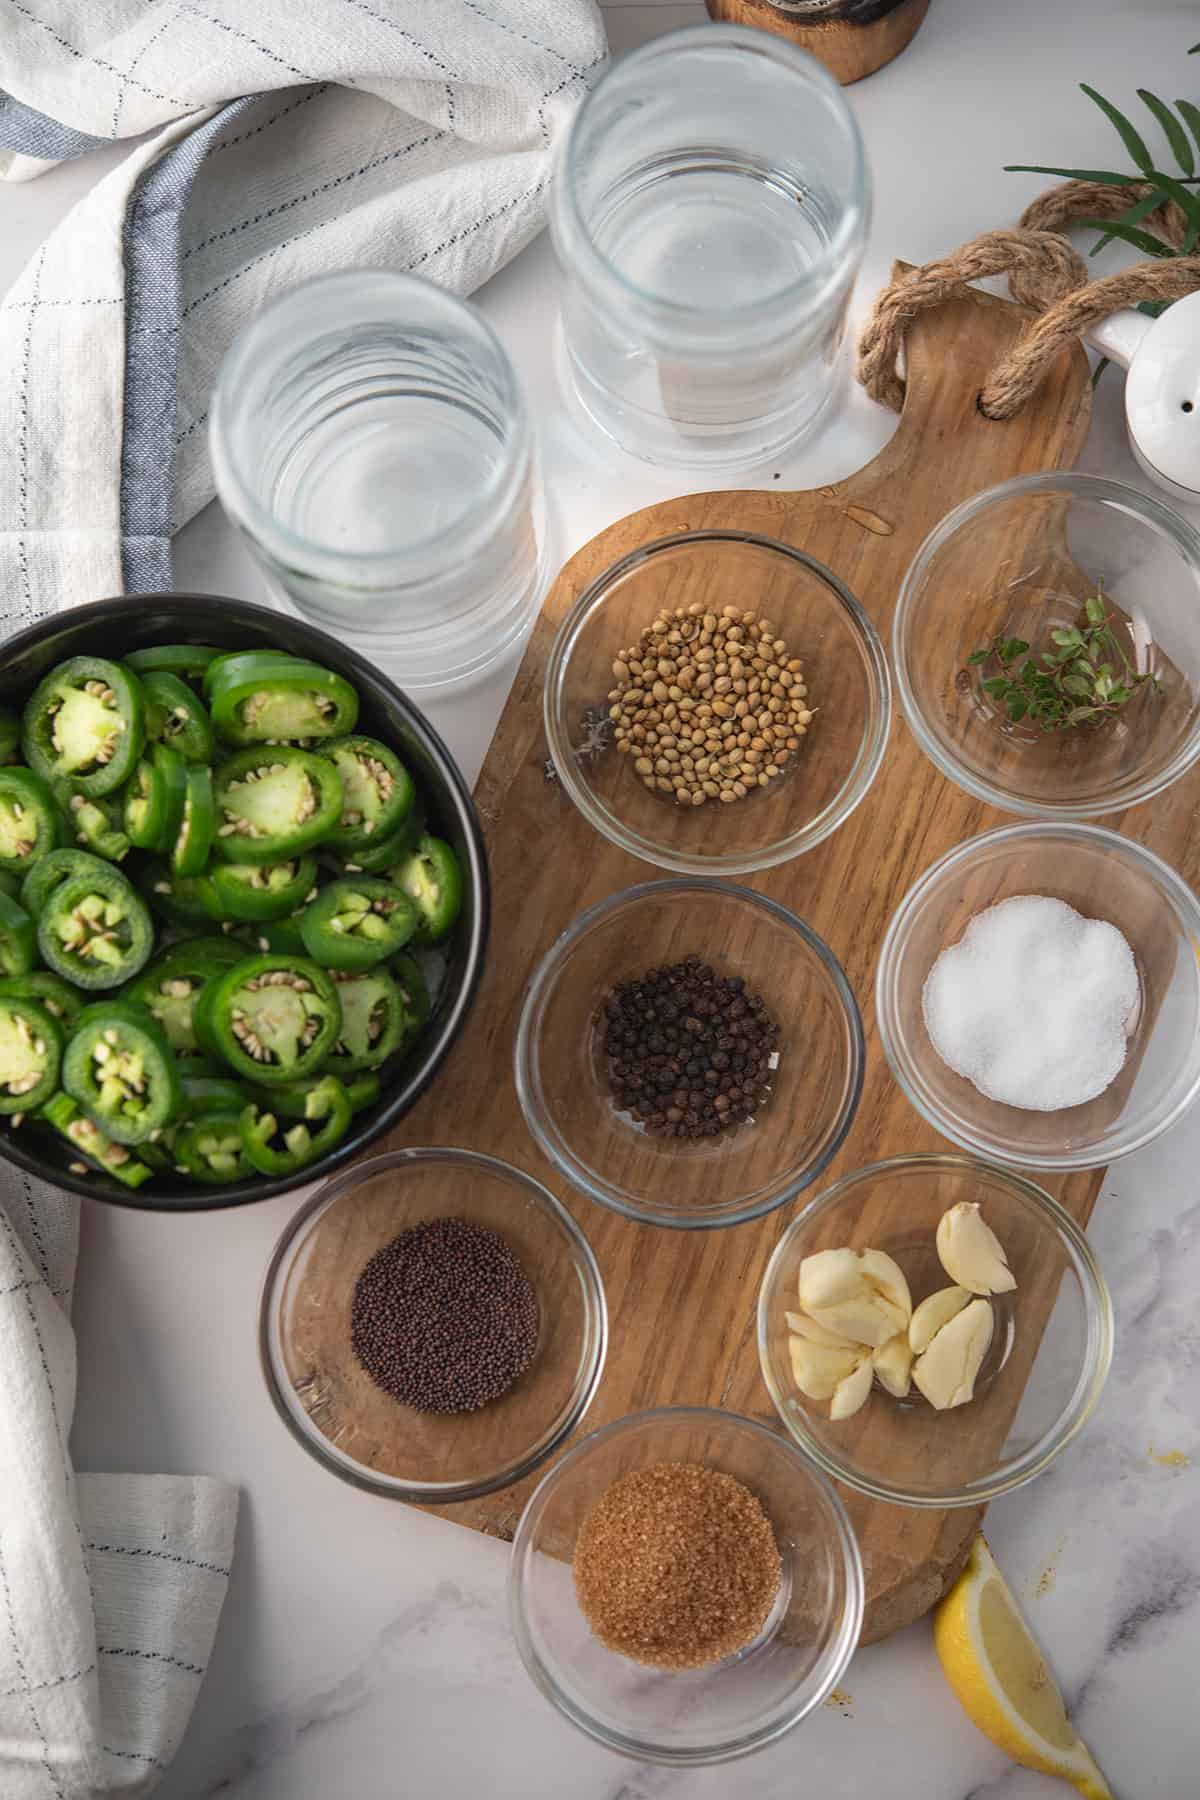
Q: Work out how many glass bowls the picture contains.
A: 7